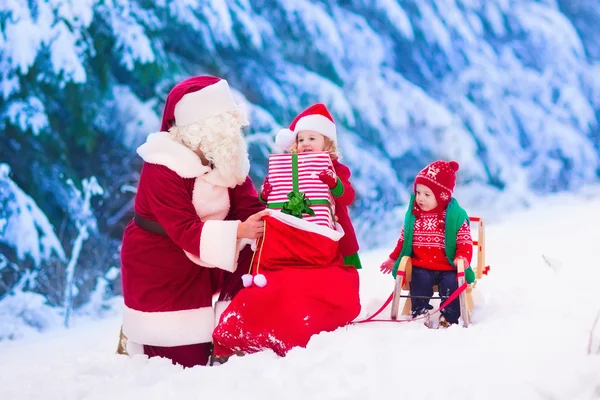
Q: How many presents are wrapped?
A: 1